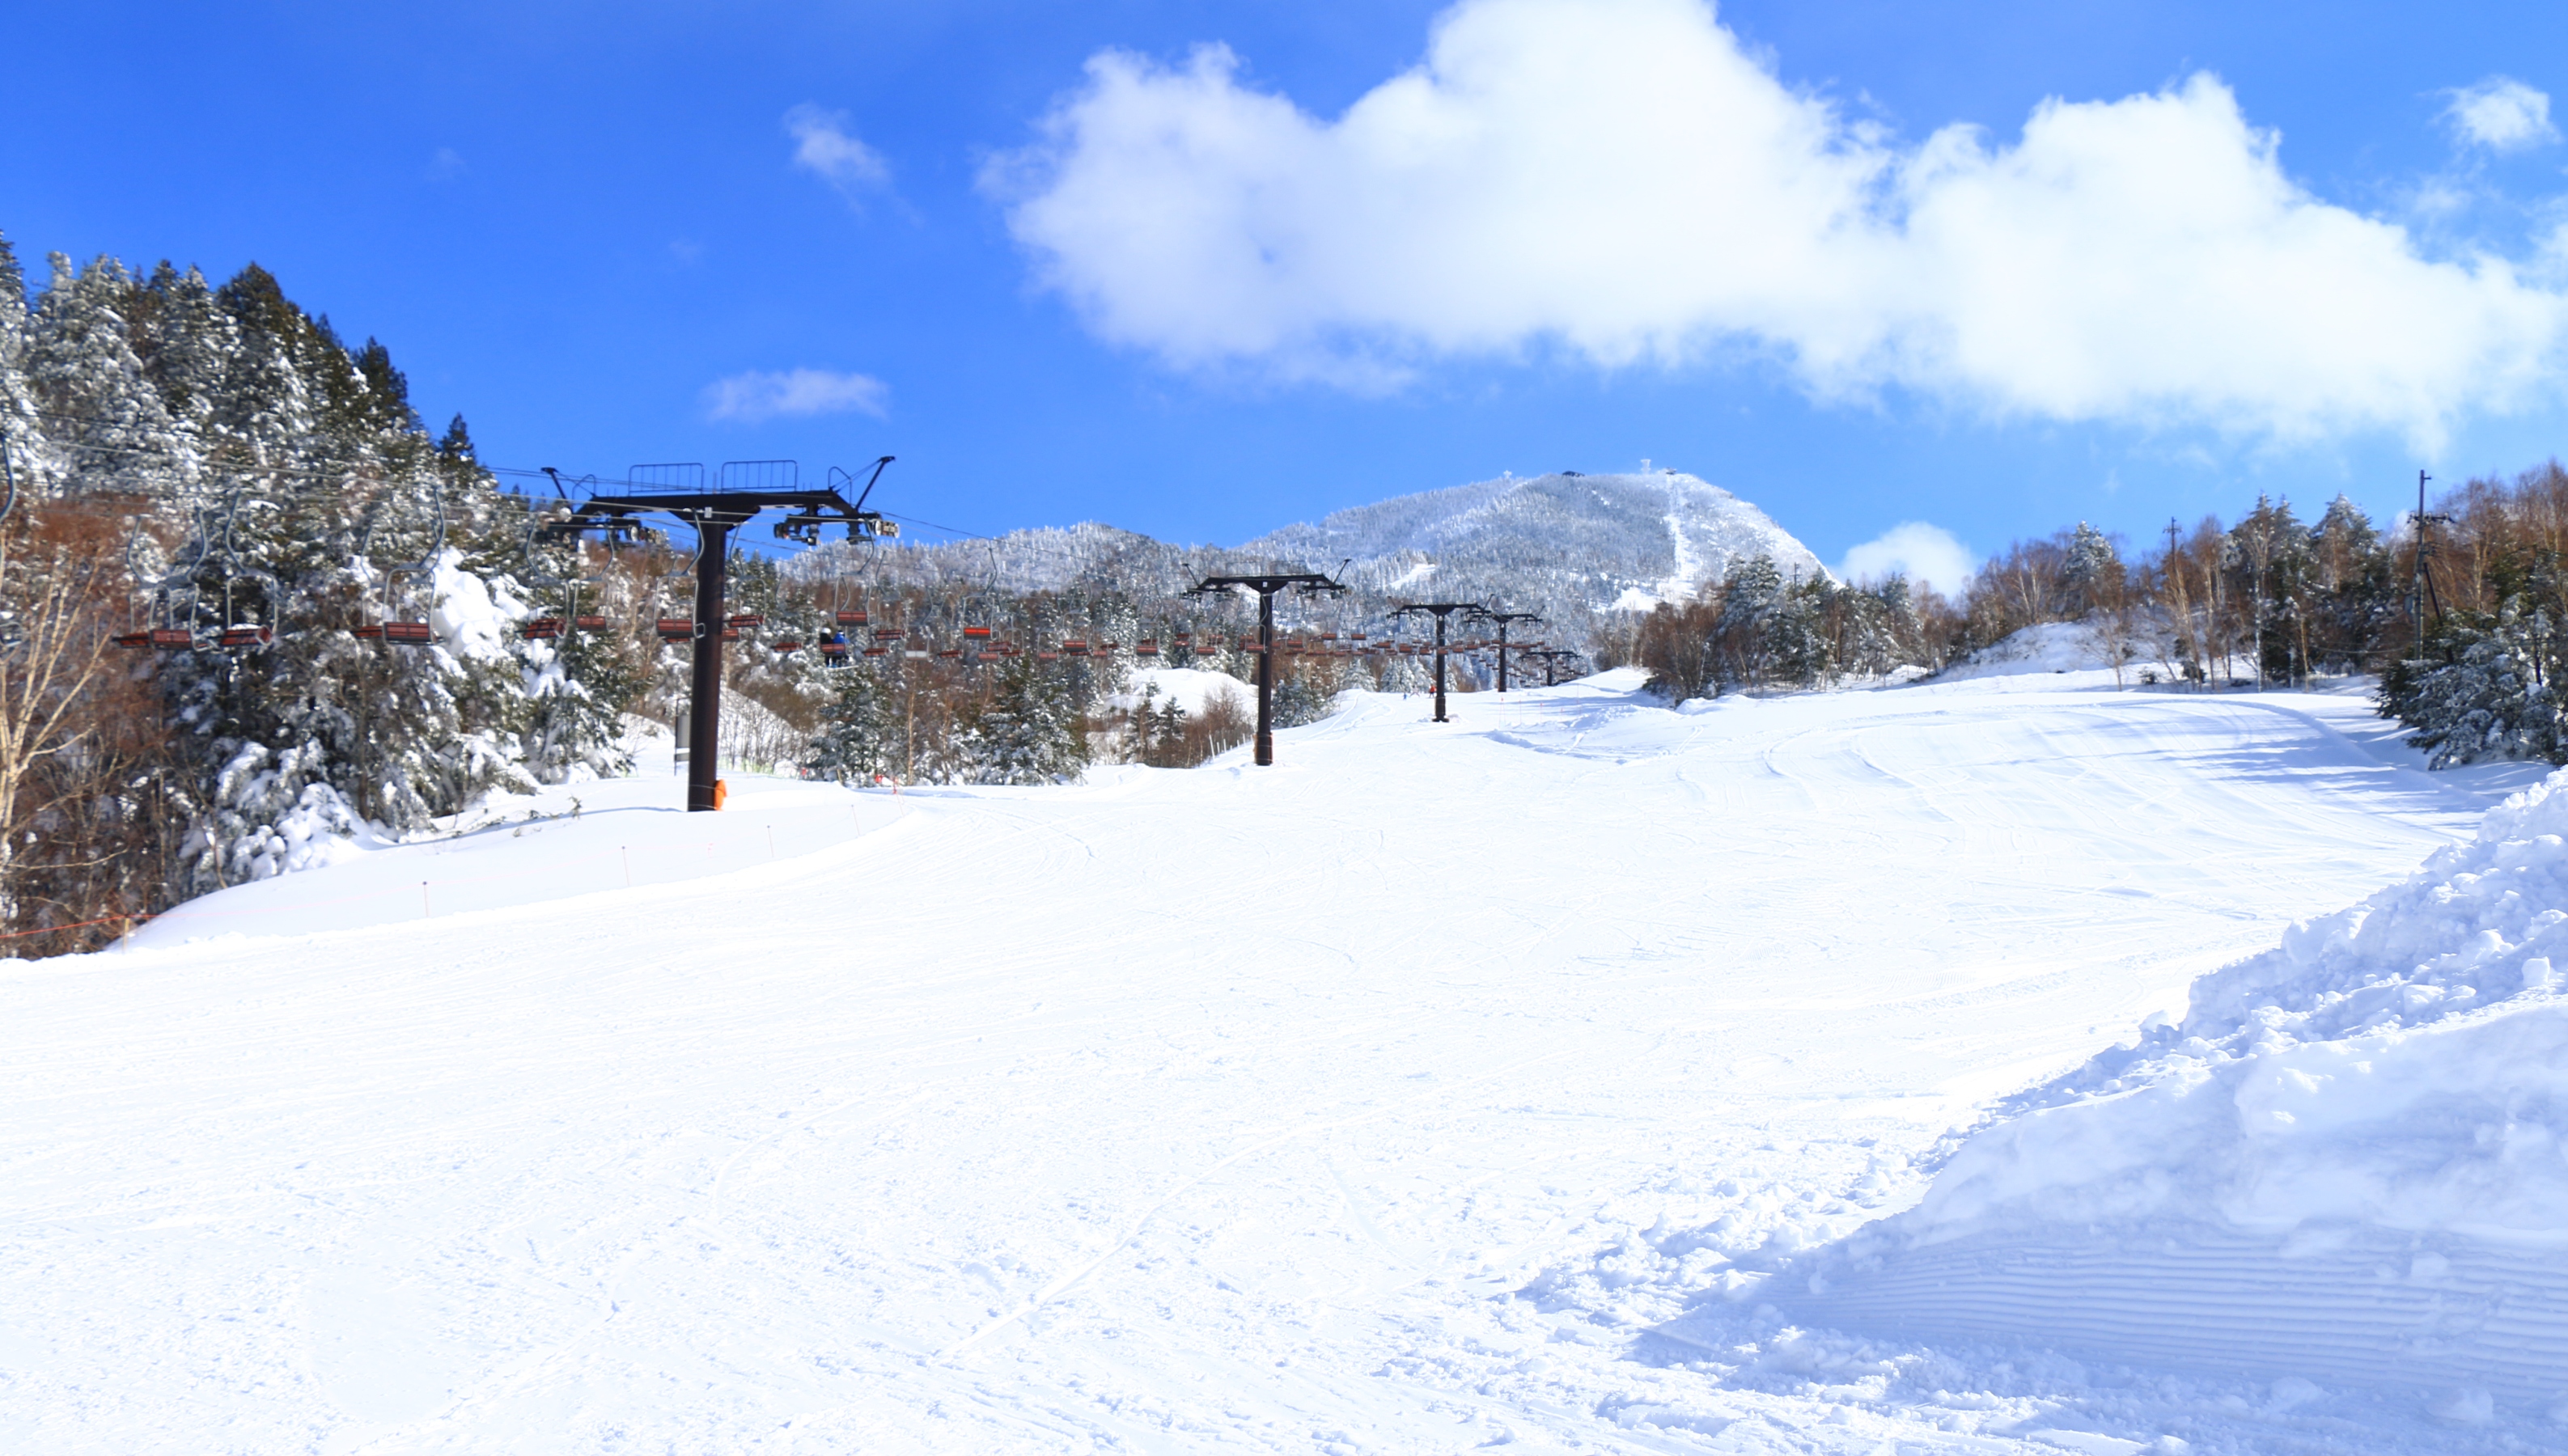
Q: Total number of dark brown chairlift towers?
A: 5